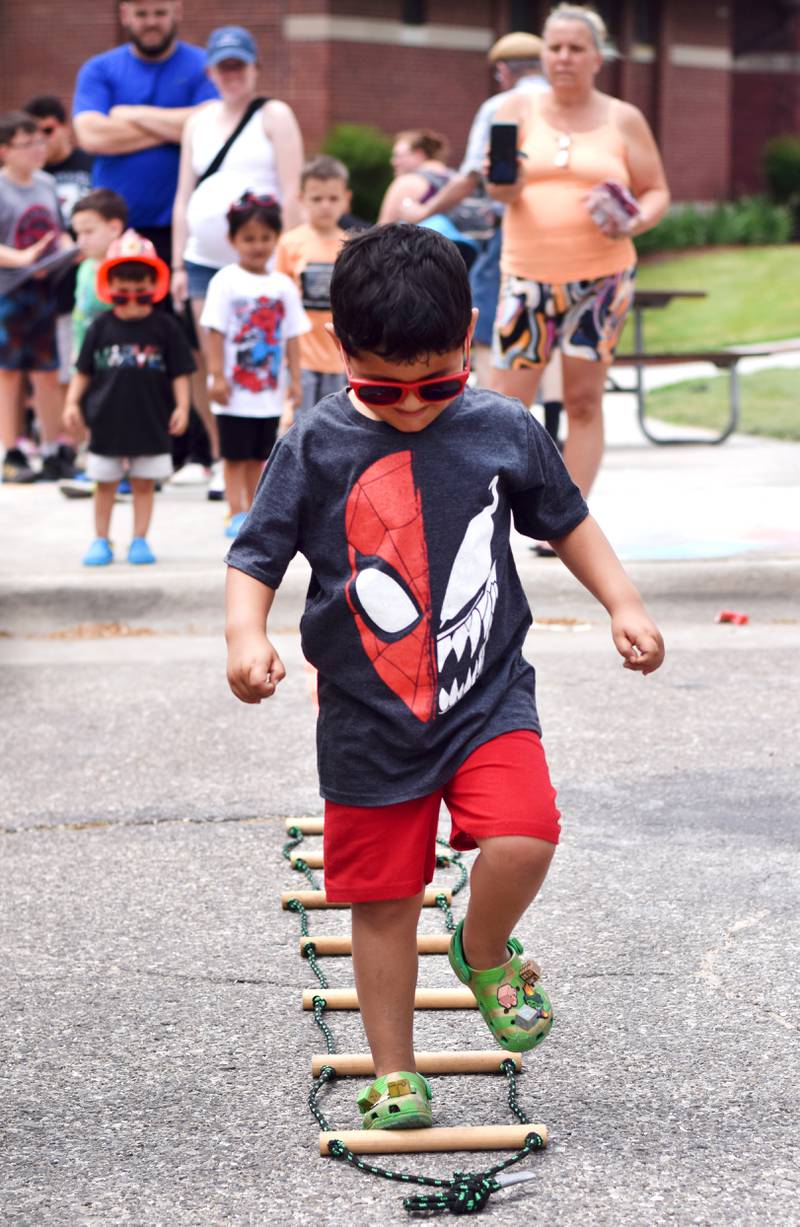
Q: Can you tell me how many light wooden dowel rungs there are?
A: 7